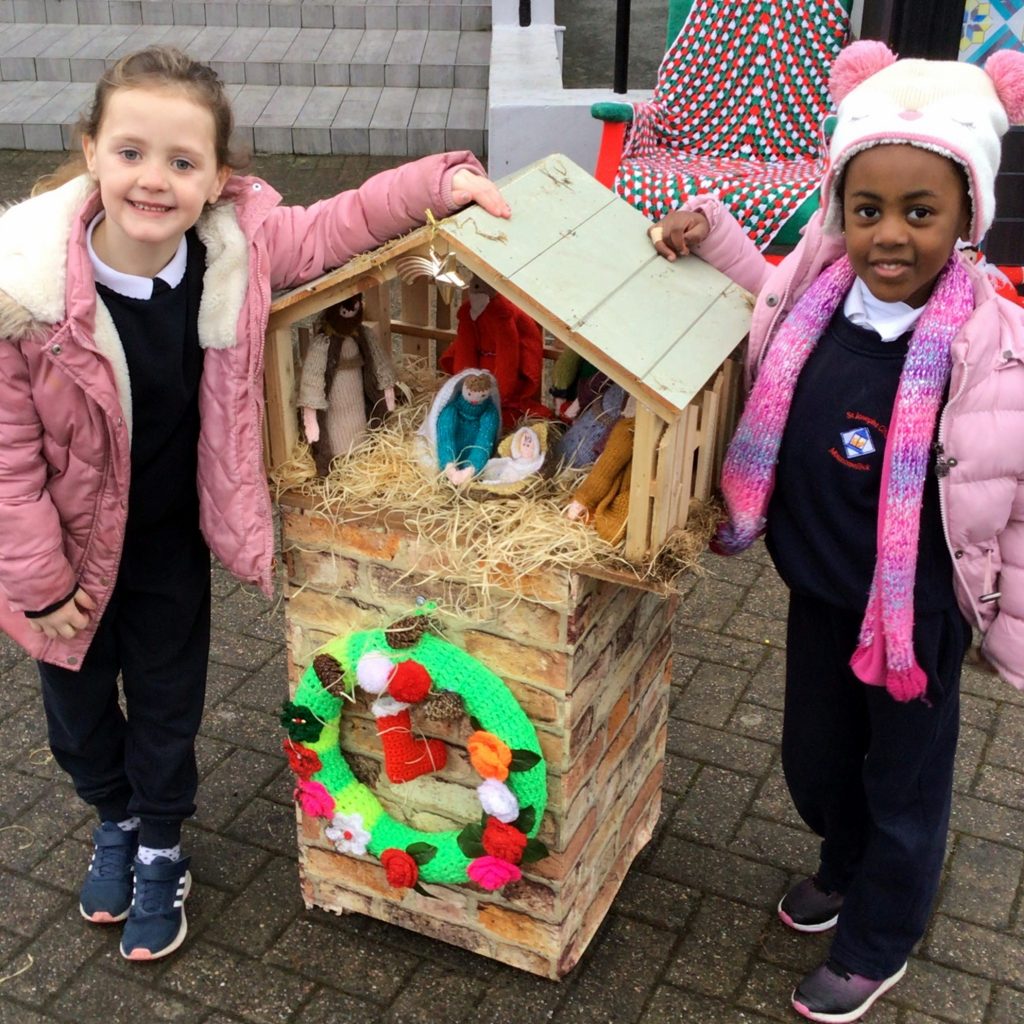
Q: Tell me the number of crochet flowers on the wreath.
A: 9